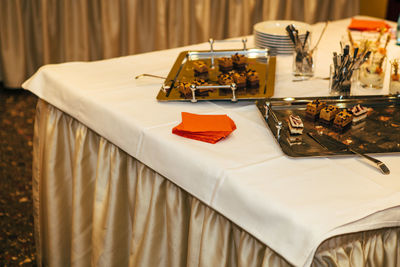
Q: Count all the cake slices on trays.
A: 13